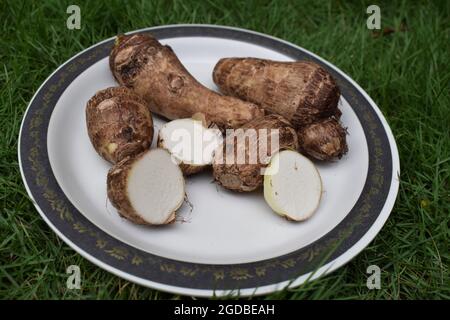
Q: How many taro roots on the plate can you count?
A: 8